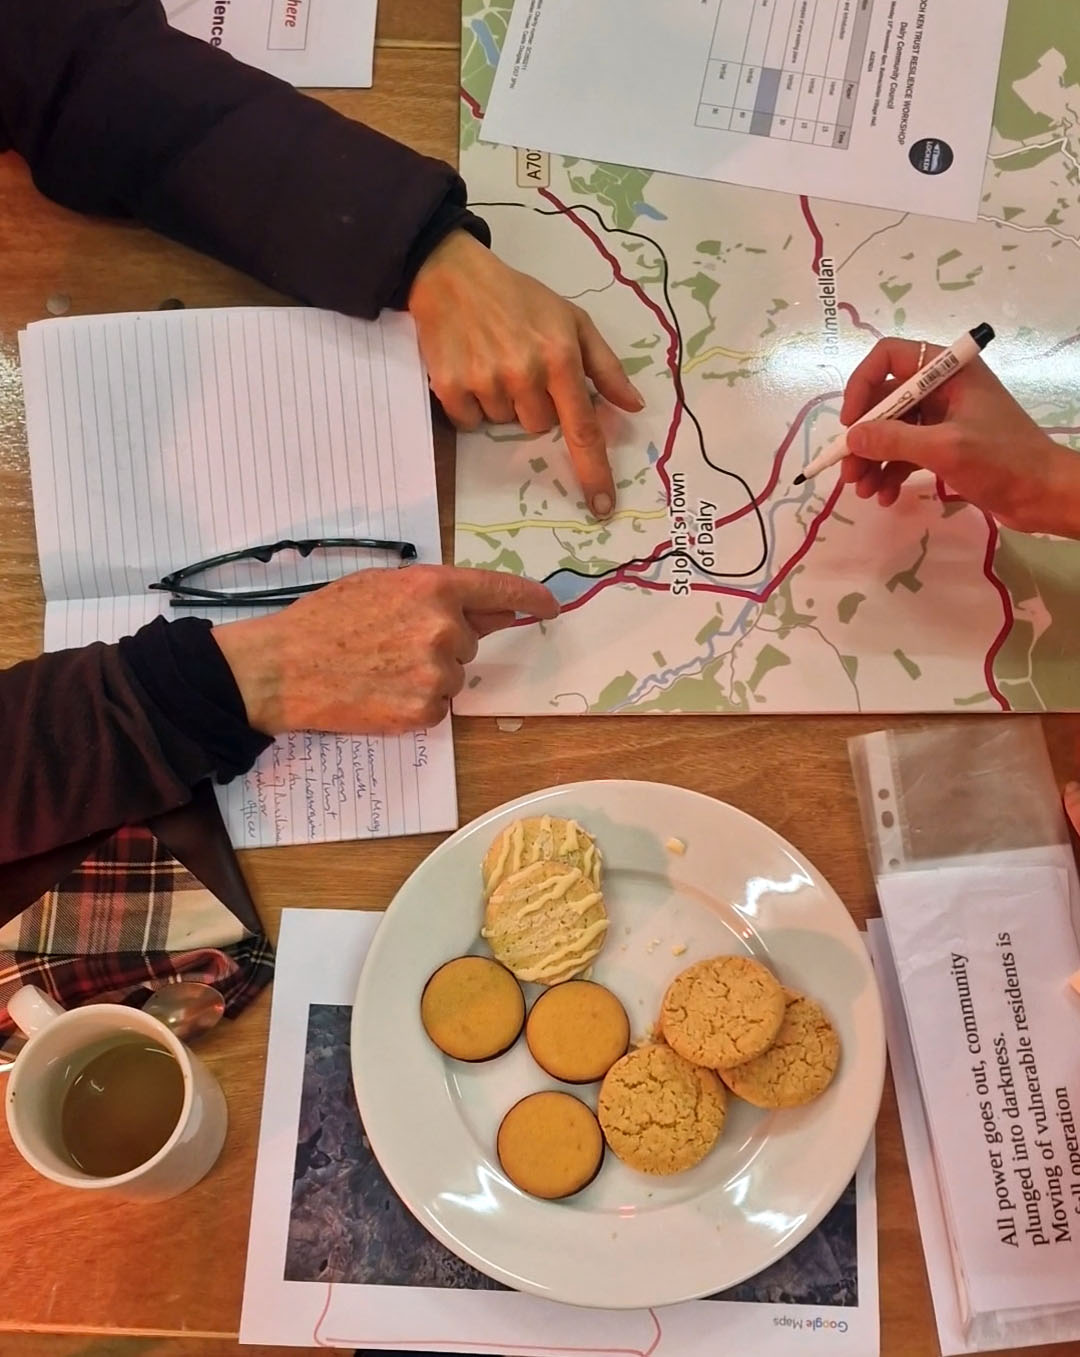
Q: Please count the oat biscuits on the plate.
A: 3